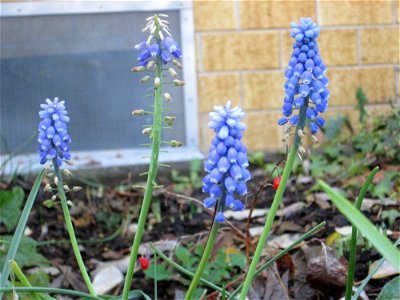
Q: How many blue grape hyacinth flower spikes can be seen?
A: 4